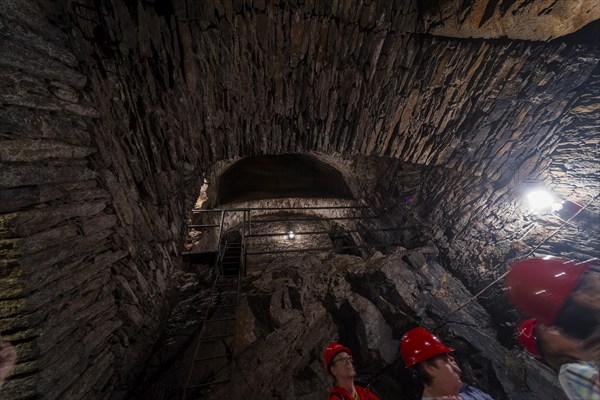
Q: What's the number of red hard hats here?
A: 4